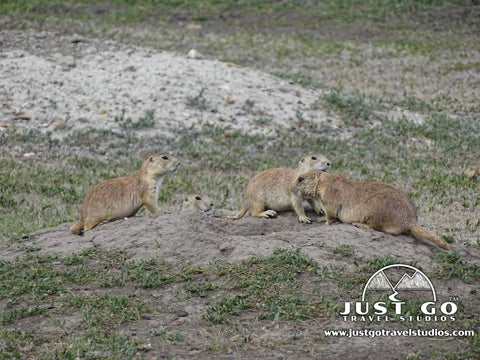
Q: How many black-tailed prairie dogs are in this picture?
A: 4